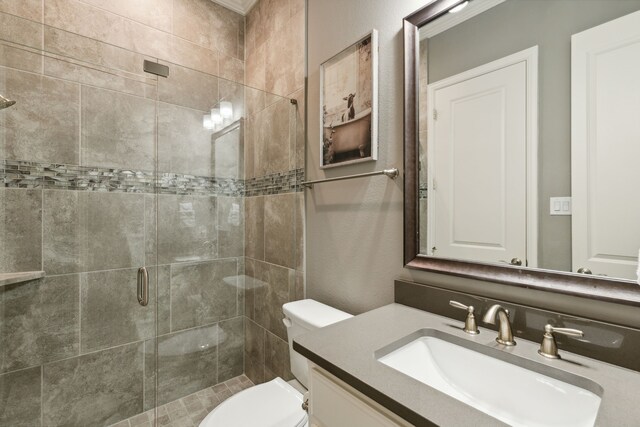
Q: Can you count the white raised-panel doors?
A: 2